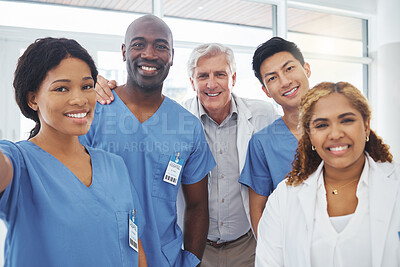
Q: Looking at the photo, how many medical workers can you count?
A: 5